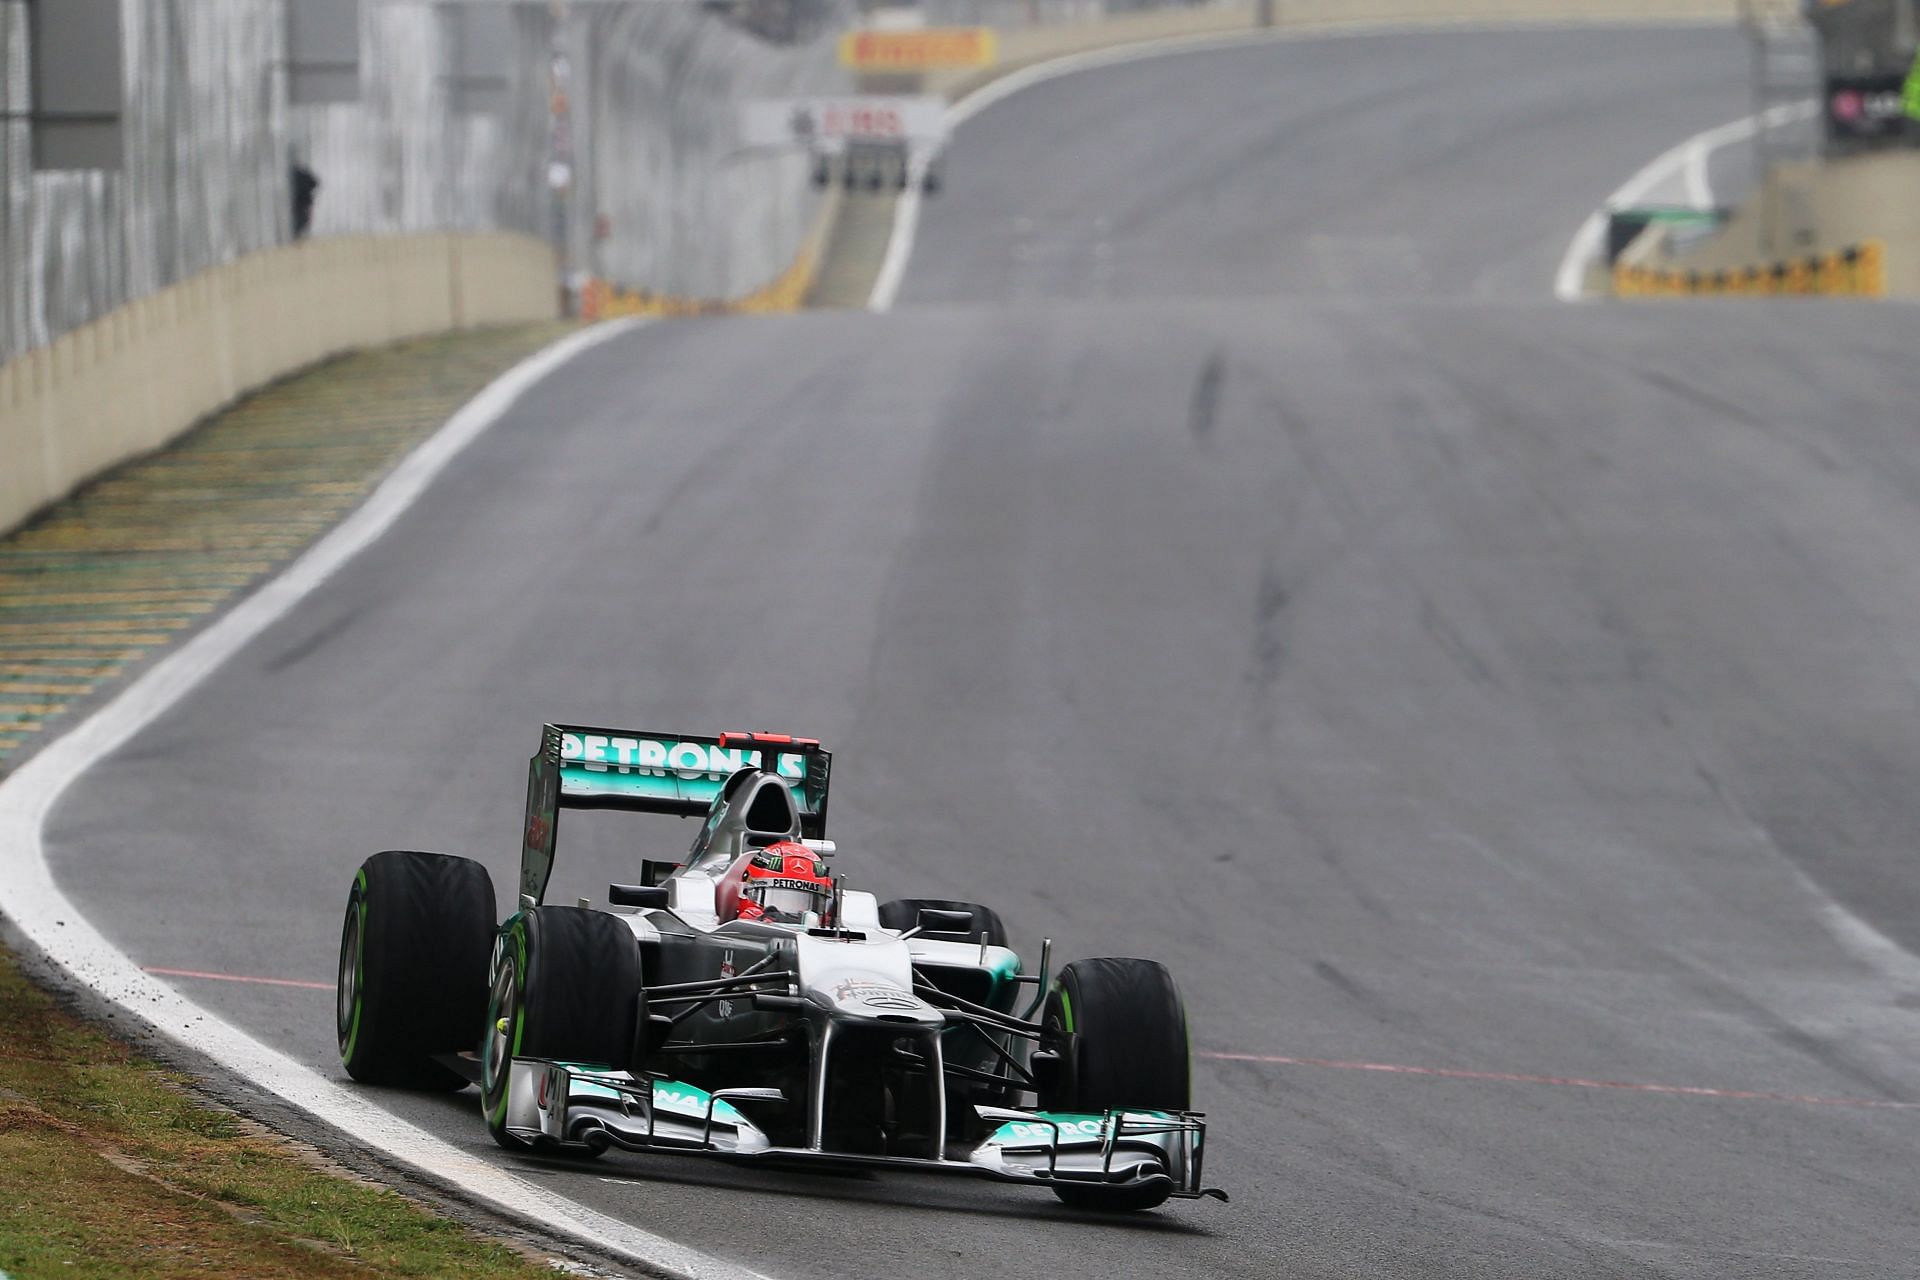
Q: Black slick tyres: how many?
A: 4